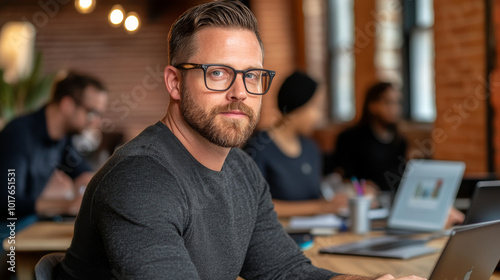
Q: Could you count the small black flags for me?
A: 0